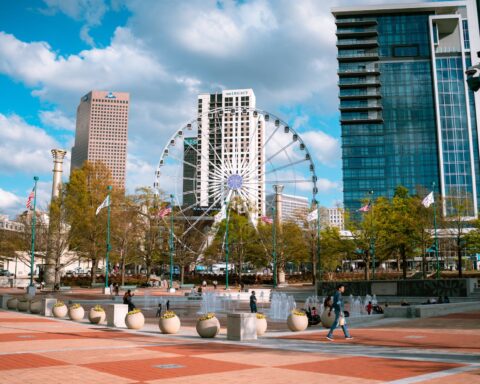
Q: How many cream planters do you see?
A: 12